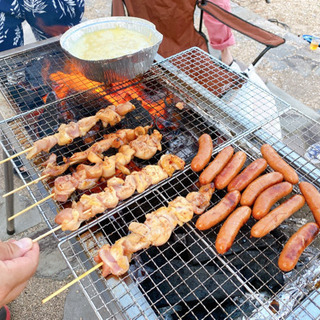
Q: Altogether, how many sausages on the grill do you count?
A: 12